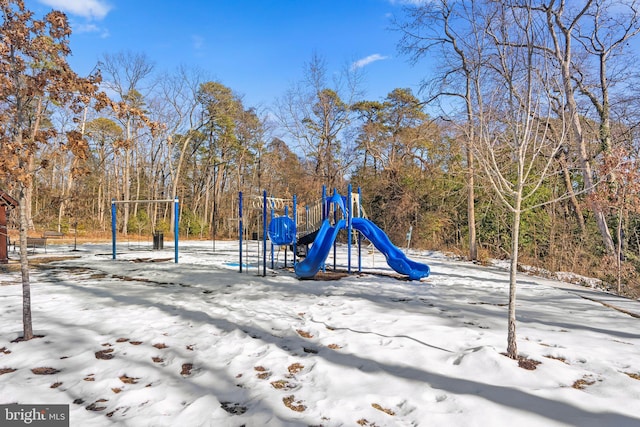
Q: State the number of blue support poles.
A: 12